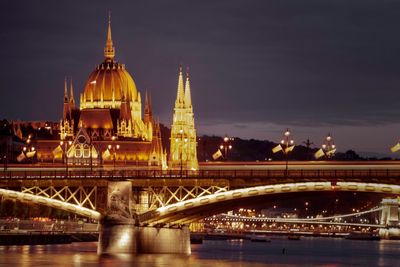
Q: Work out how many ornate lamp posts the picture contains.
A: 7